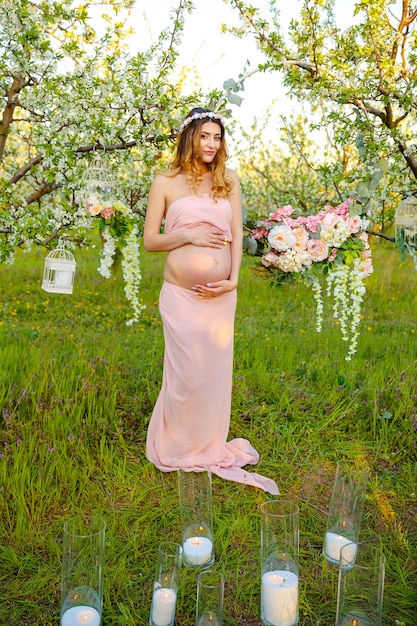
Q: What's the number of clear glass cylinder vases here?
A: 7